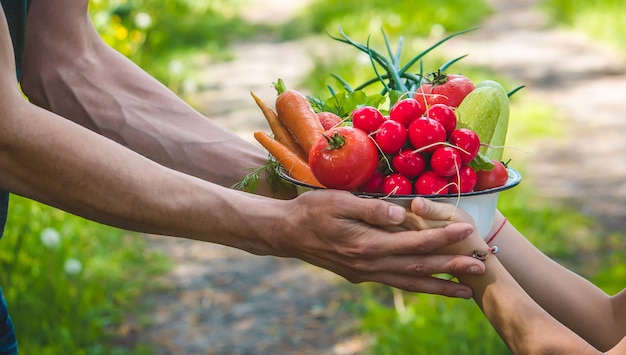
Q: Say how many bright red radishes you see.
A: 12